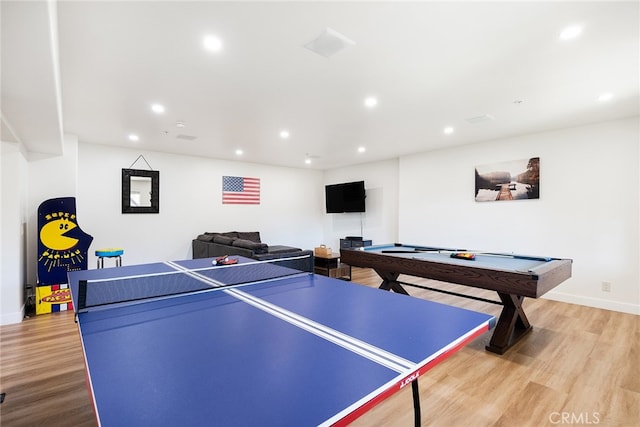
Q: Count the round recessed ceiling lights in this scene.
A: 11